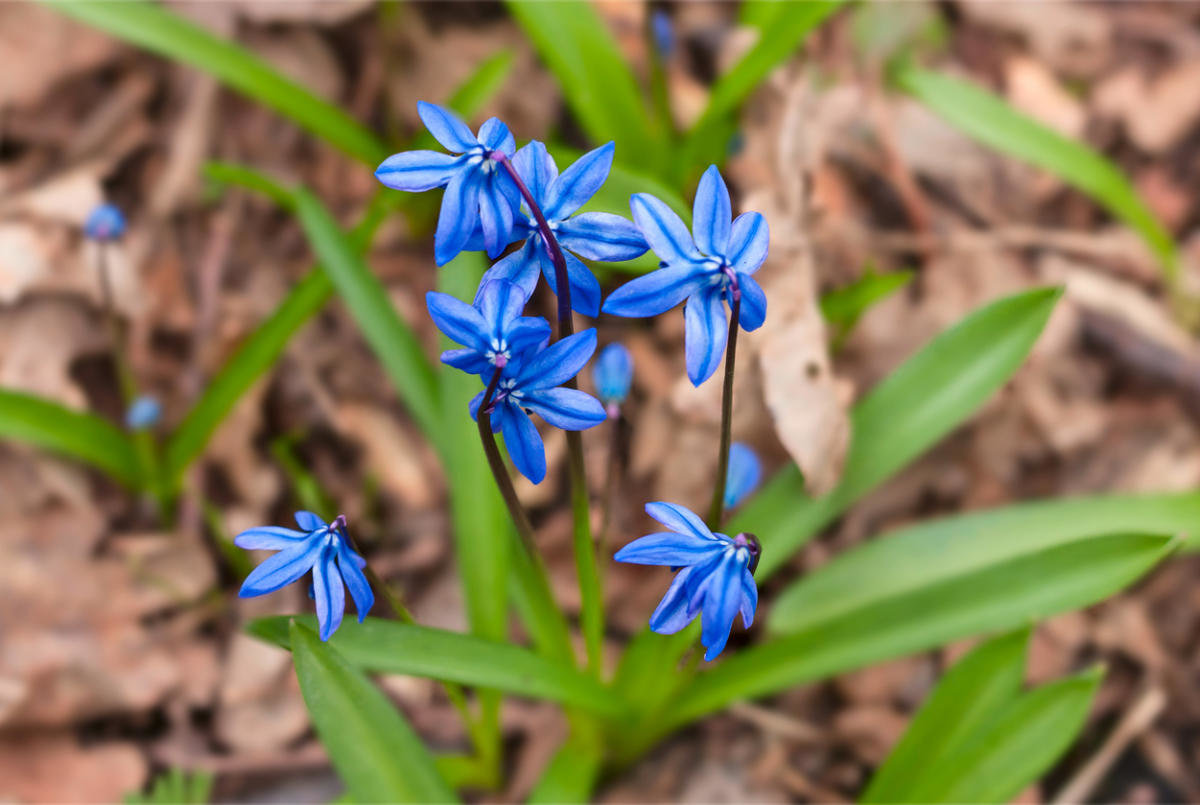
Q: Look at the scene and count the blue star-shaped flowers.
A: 7